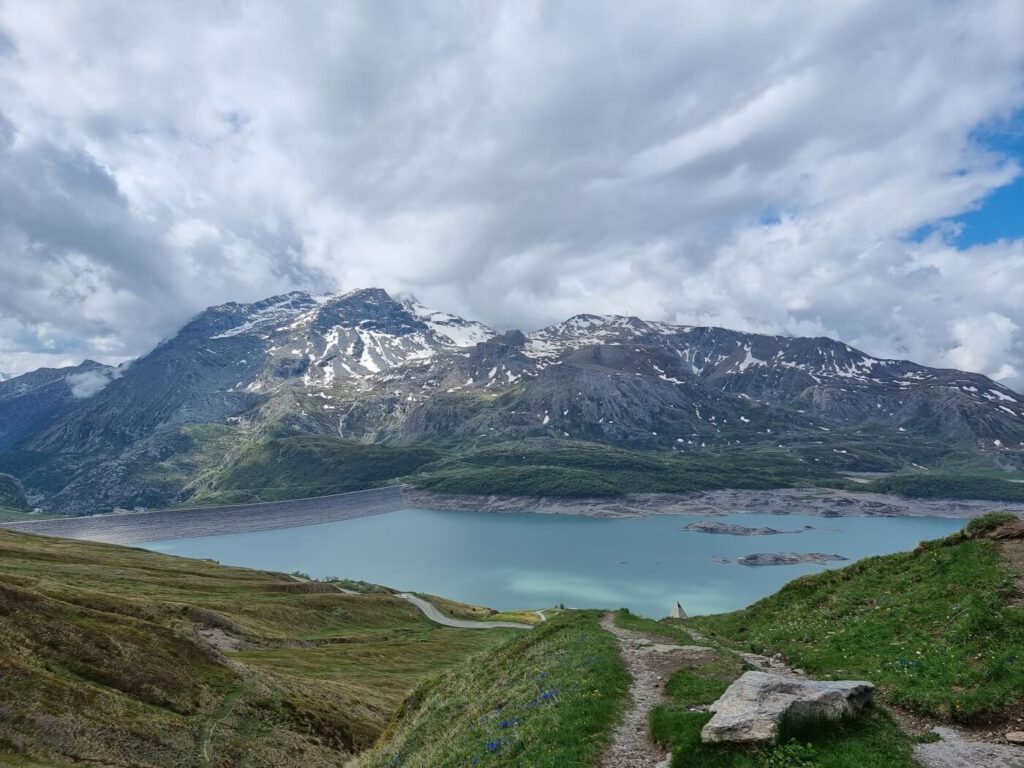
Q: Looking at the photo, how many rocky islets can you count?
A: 2